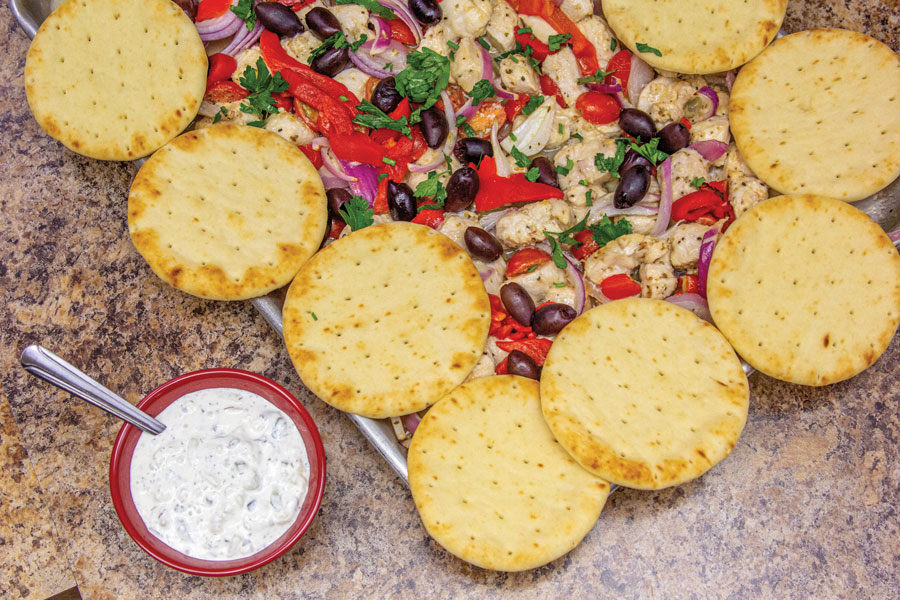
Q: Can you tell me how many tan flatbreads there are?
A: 8